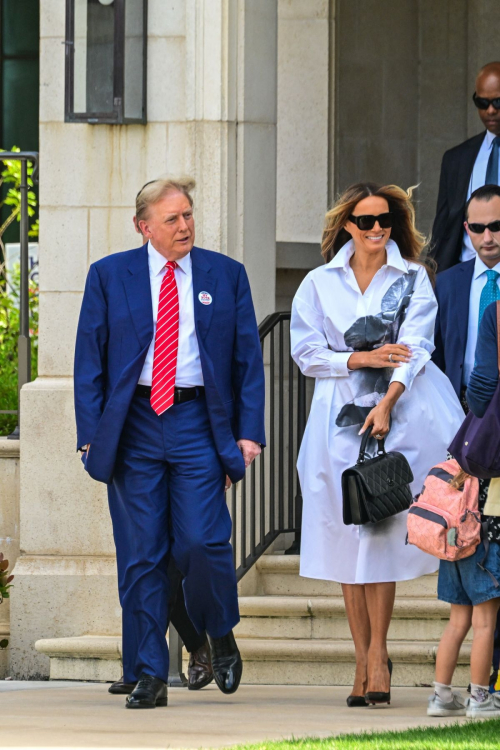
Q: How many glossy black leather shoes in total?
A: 2